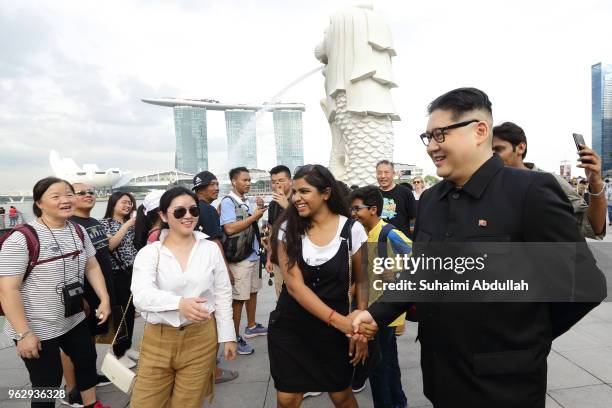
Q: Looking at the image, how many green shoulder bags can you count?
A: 0